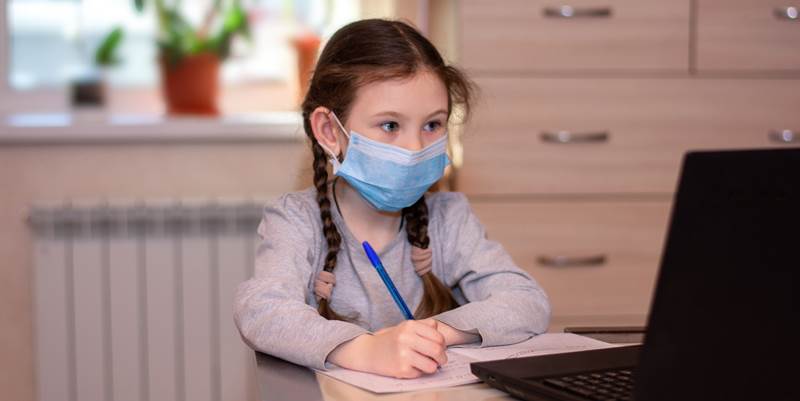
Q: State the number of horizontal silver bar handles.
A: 5